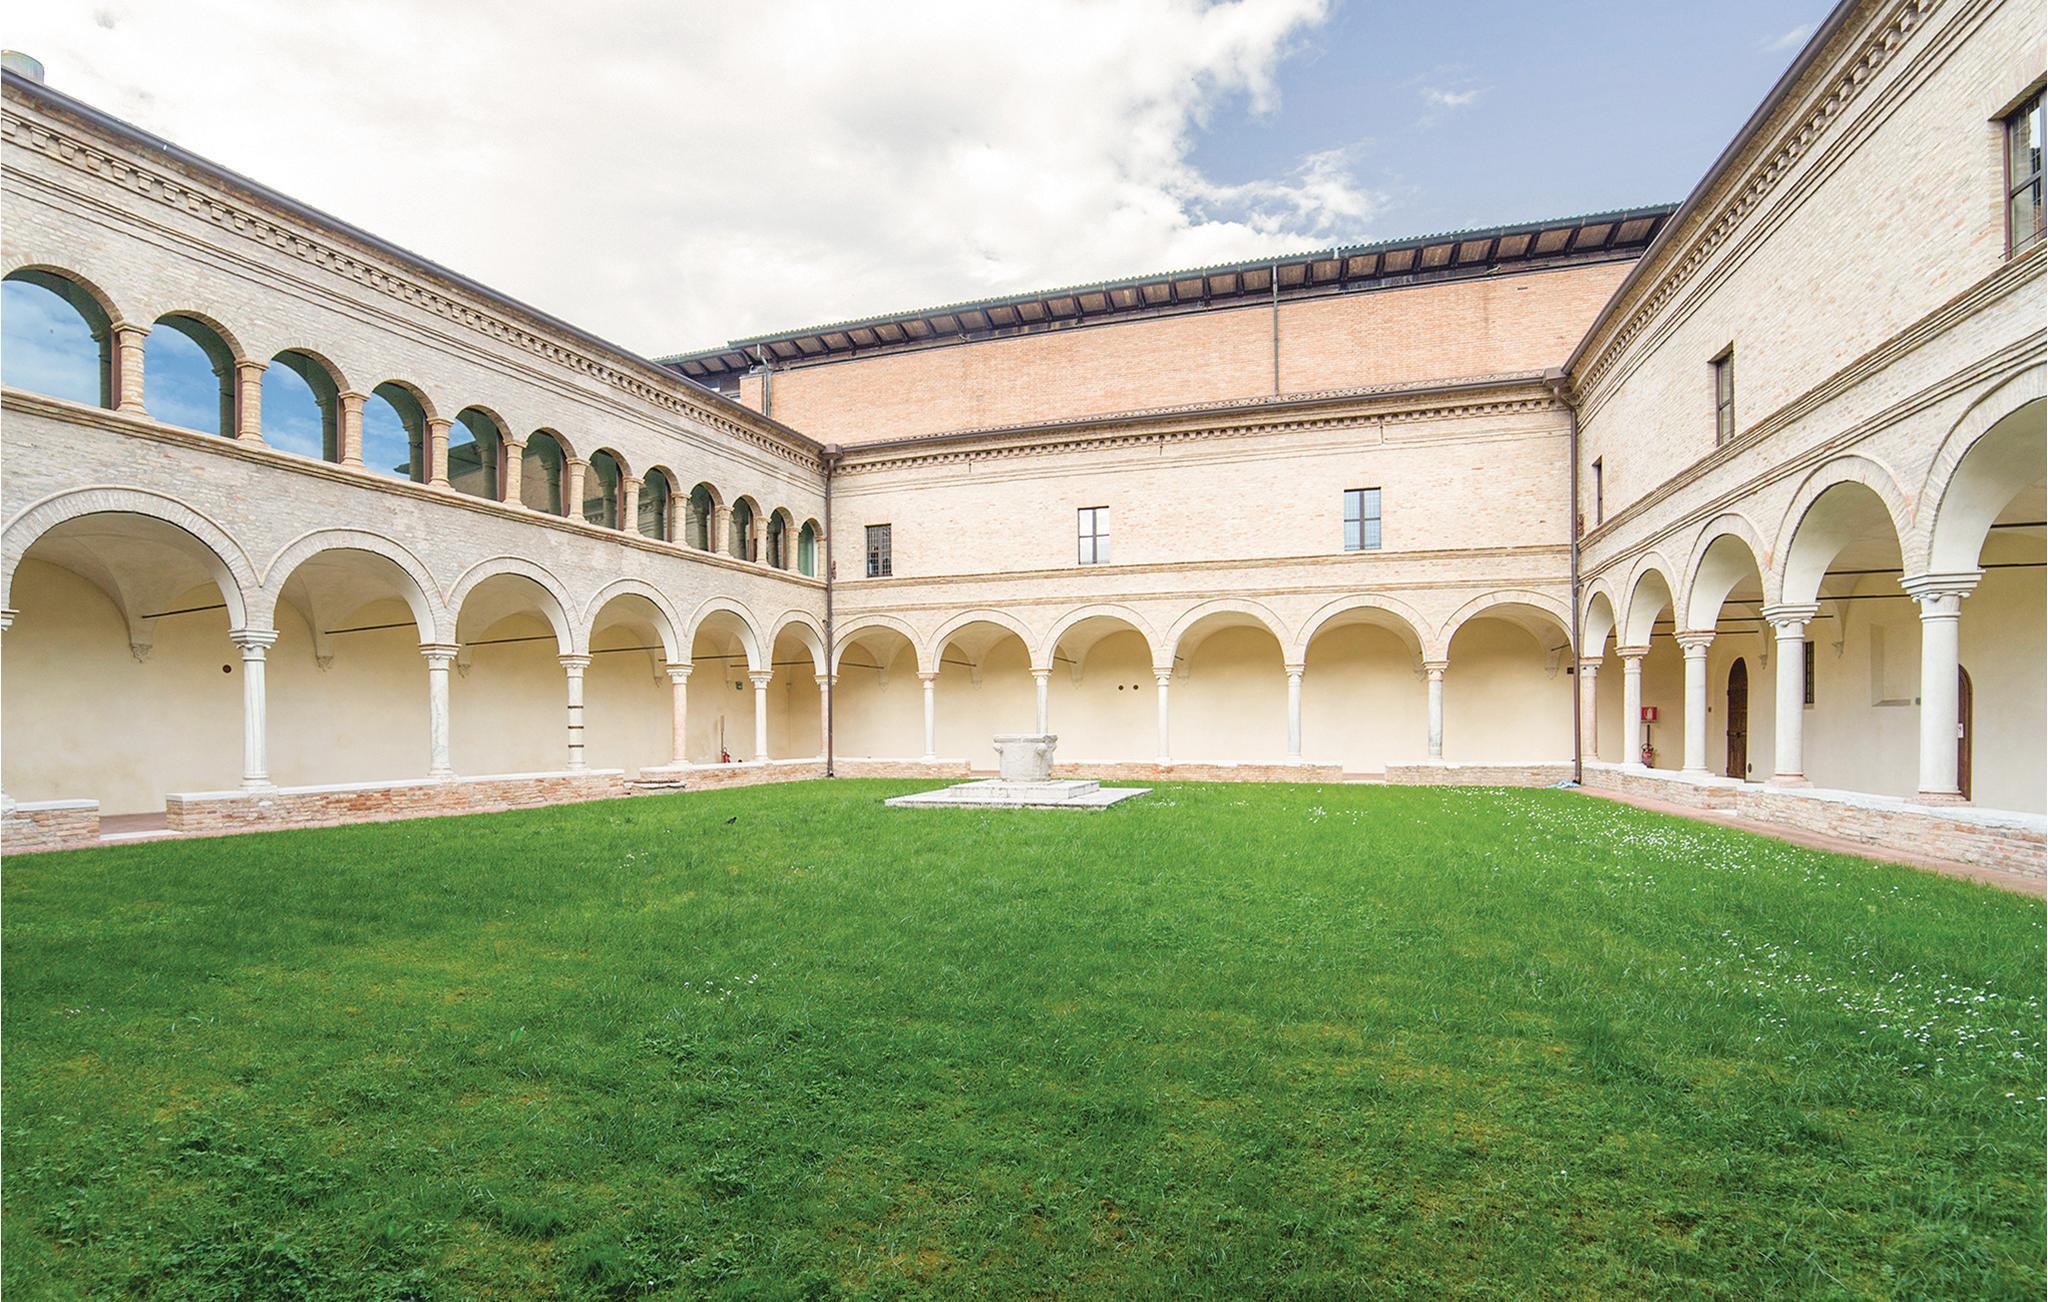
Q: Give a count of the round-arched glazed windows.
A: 12